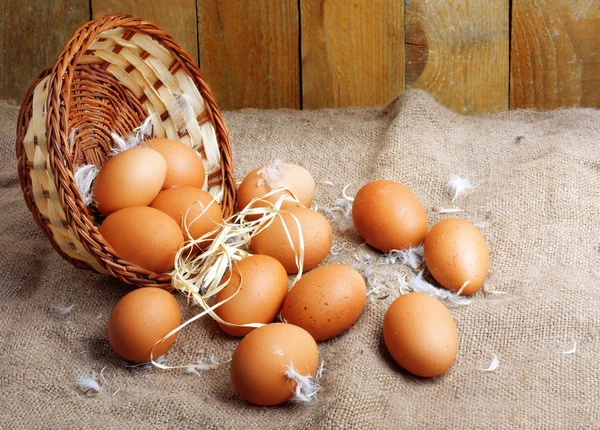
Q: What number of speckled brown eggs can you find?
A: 13